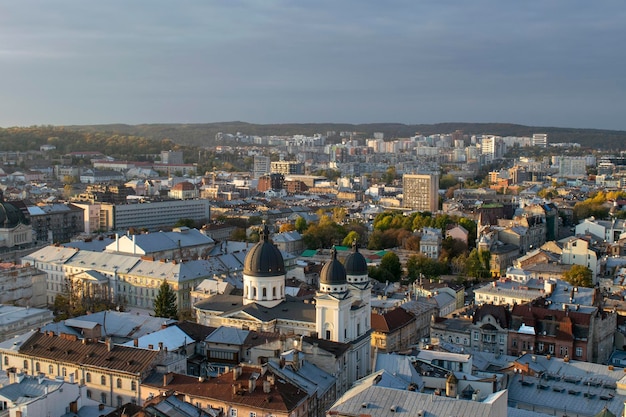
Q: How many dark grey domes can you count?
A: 3